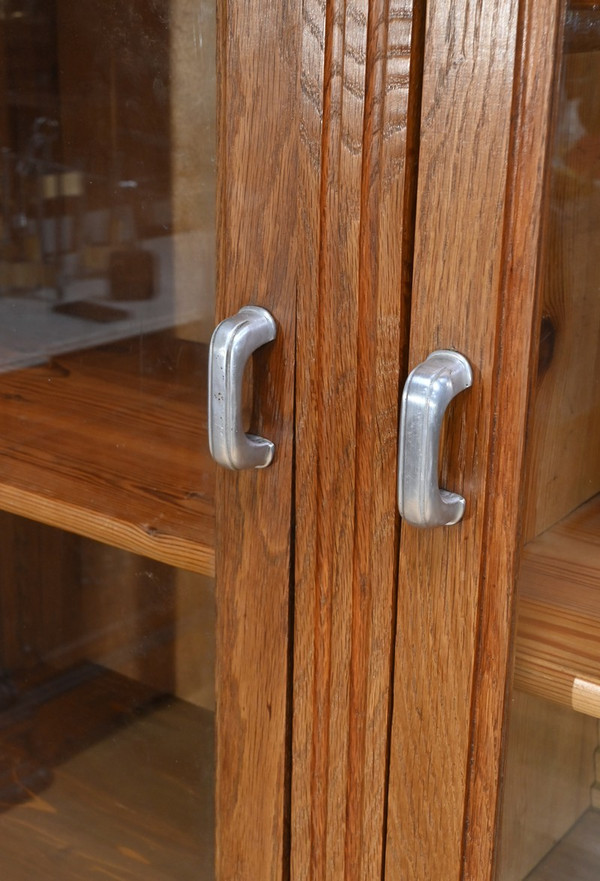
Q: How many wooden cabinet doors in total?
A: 2